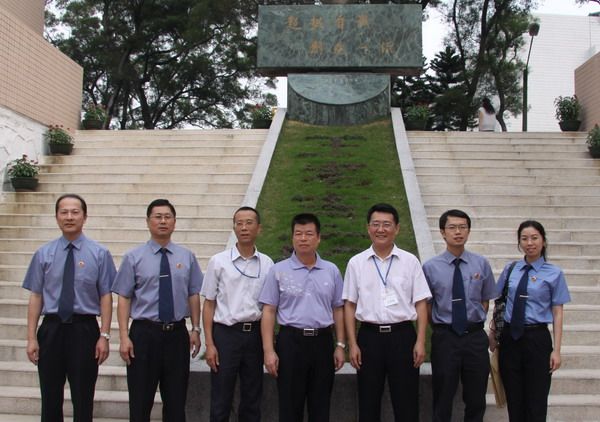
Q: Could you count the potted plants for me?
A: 7